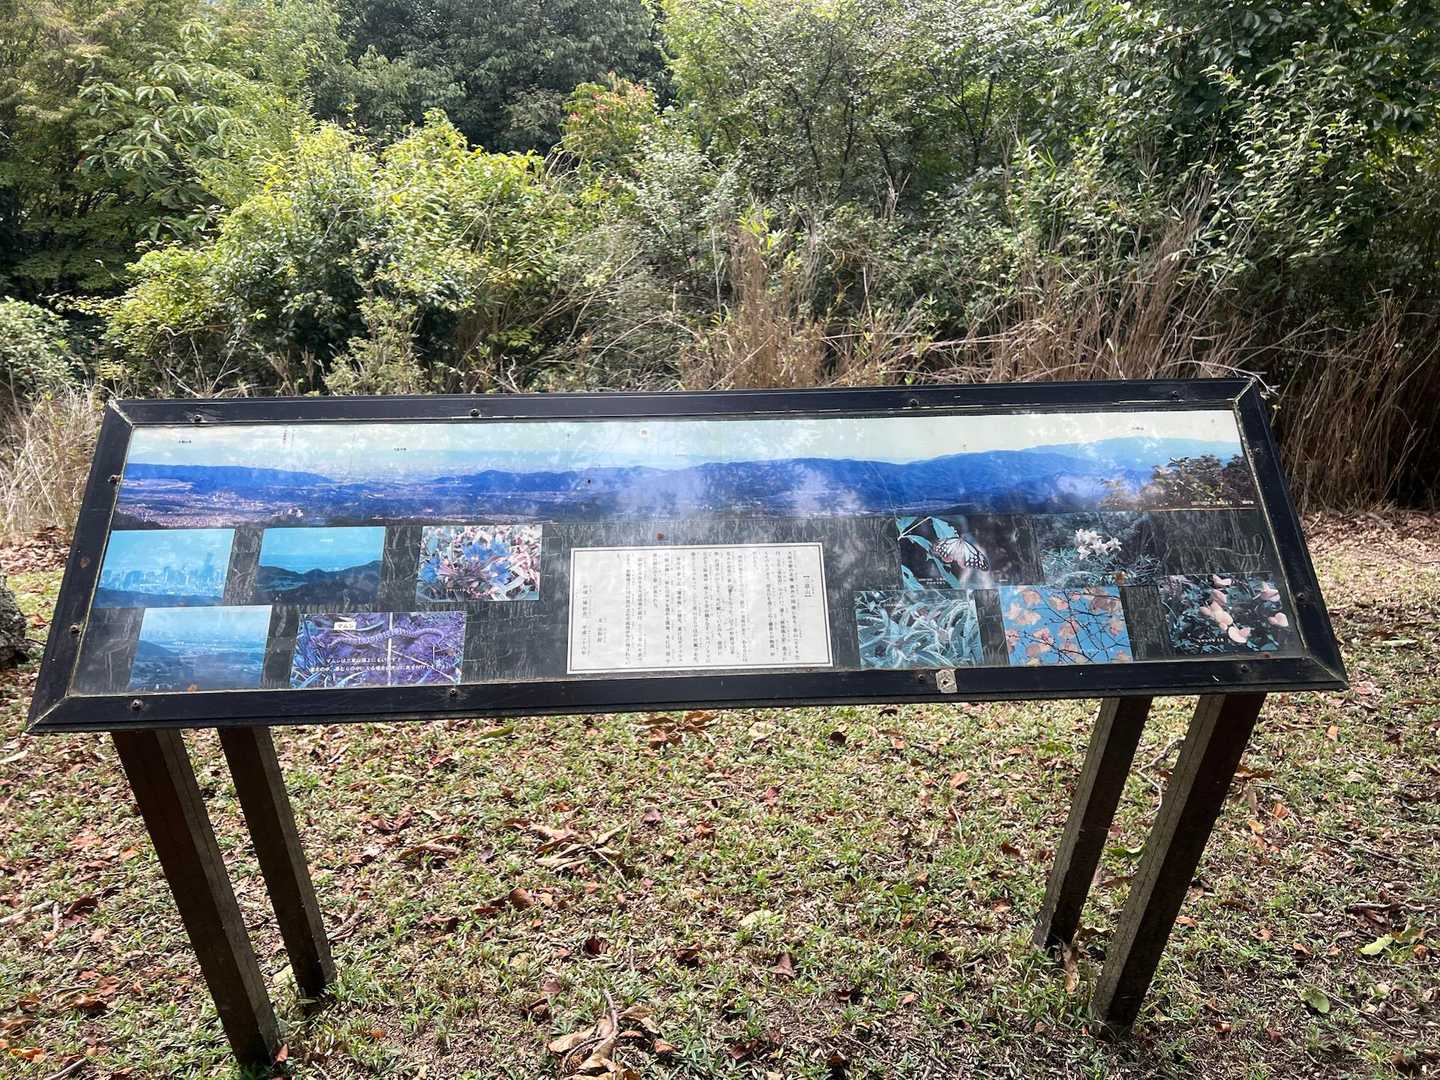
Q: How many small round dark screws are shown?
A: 12